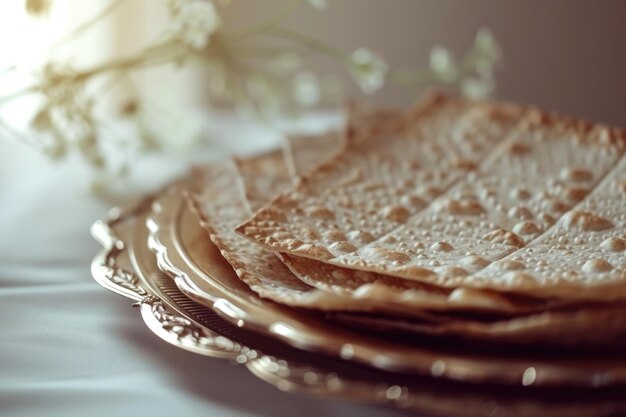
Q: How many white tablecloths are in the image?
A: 1